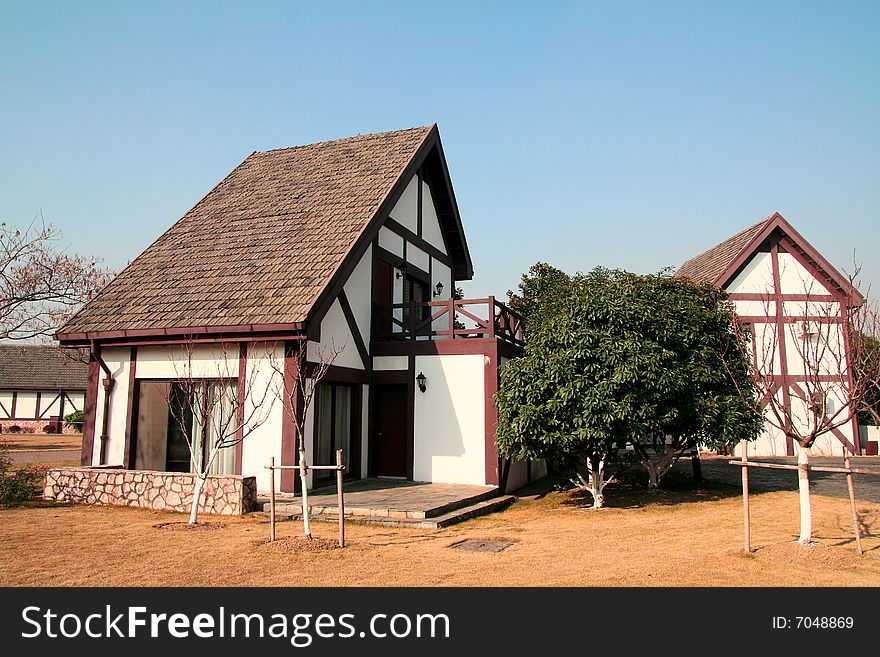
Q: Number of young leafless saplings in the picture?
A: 3